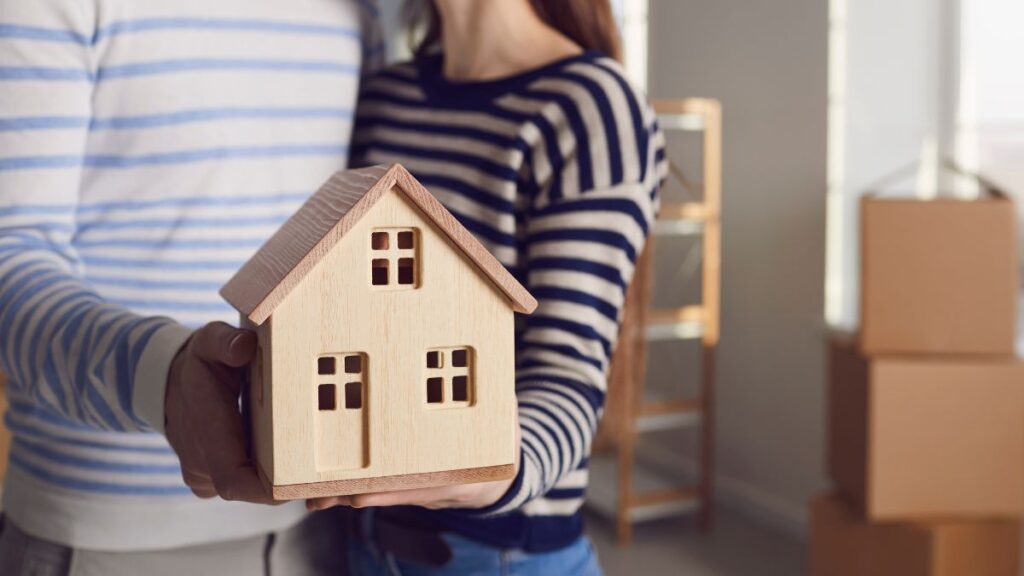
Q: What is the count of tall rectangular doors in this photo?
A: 1